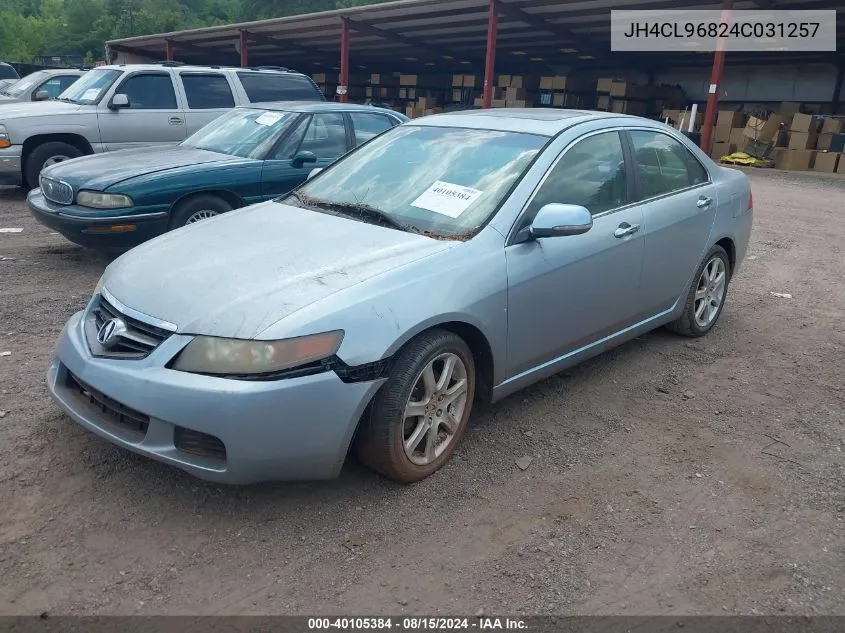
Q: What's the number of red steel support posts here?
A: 5